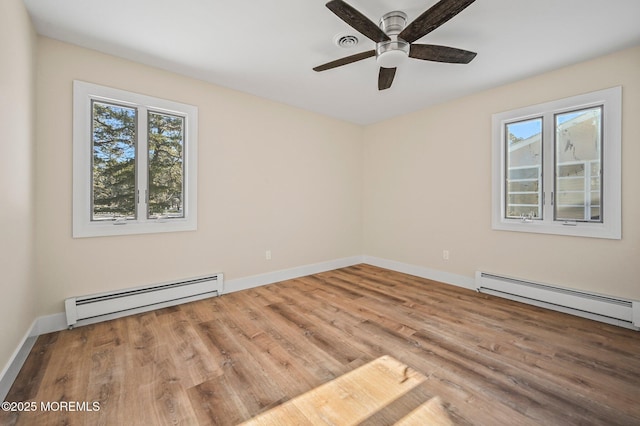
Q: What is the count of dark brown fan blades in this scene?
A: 5